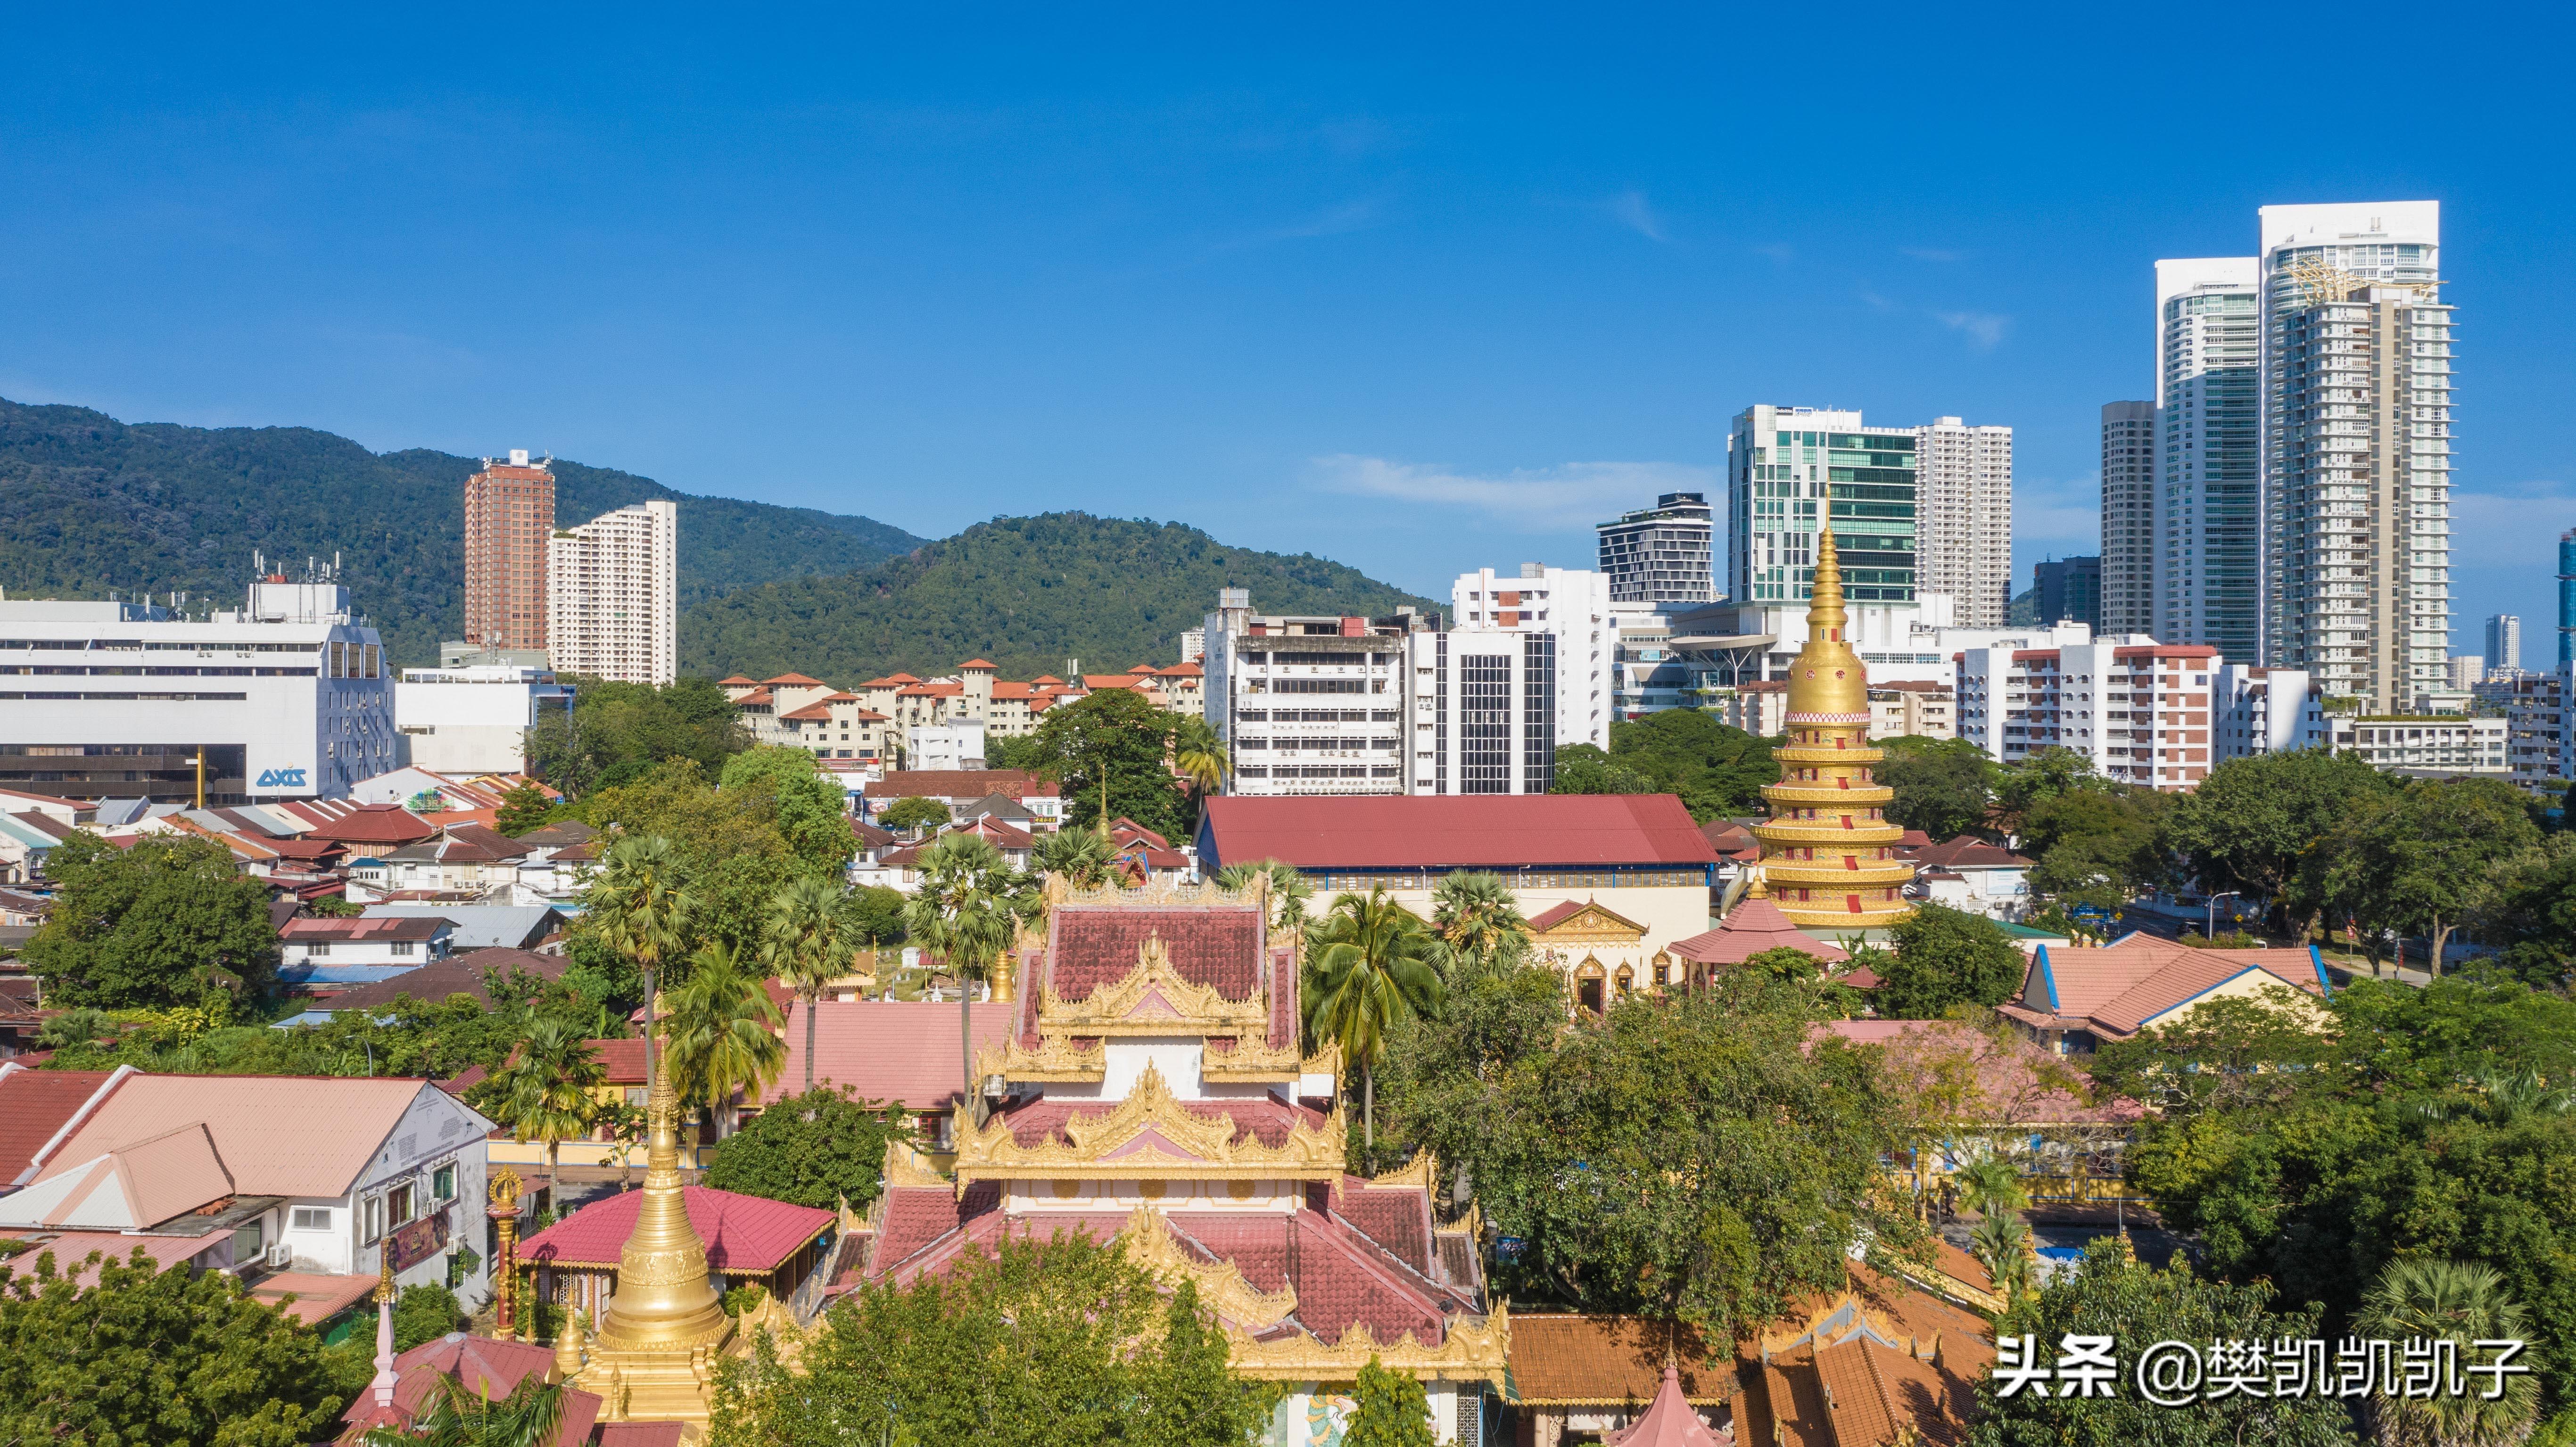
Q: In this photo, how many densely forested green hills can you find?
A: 2